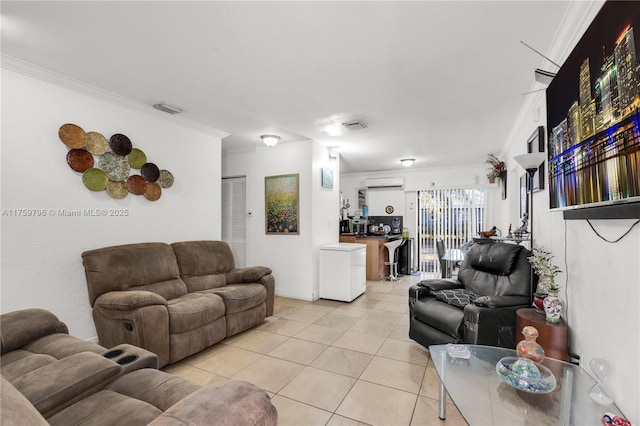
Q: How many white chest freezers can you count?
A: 1